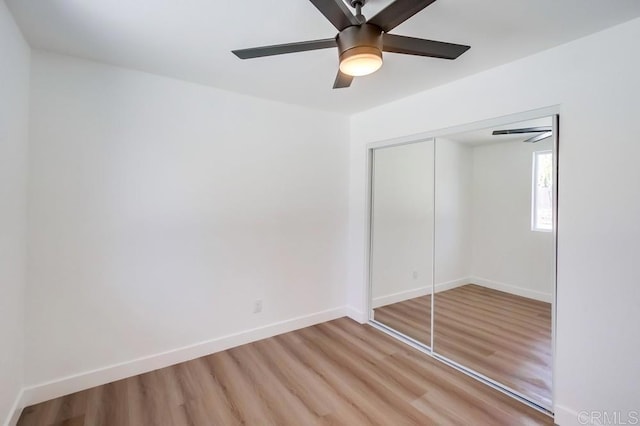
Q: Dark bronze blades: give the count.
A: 5